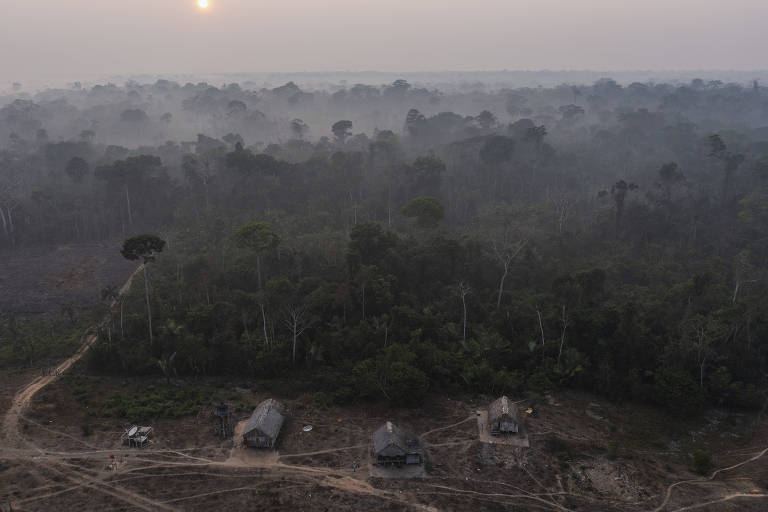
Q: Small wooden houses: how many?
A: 3